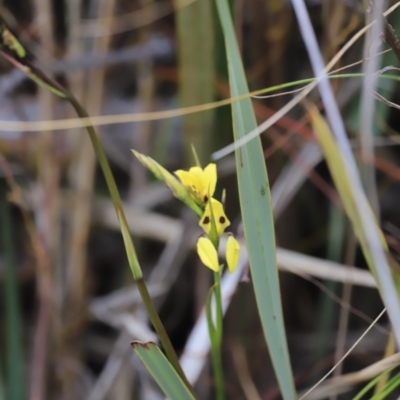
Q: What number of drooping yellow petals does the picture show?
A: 2